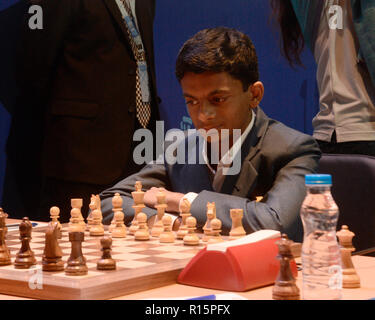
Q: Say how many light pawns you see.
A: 8